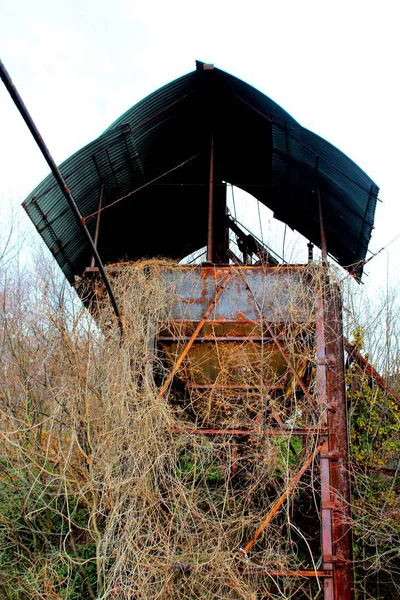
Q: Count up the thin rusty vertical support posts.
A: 3